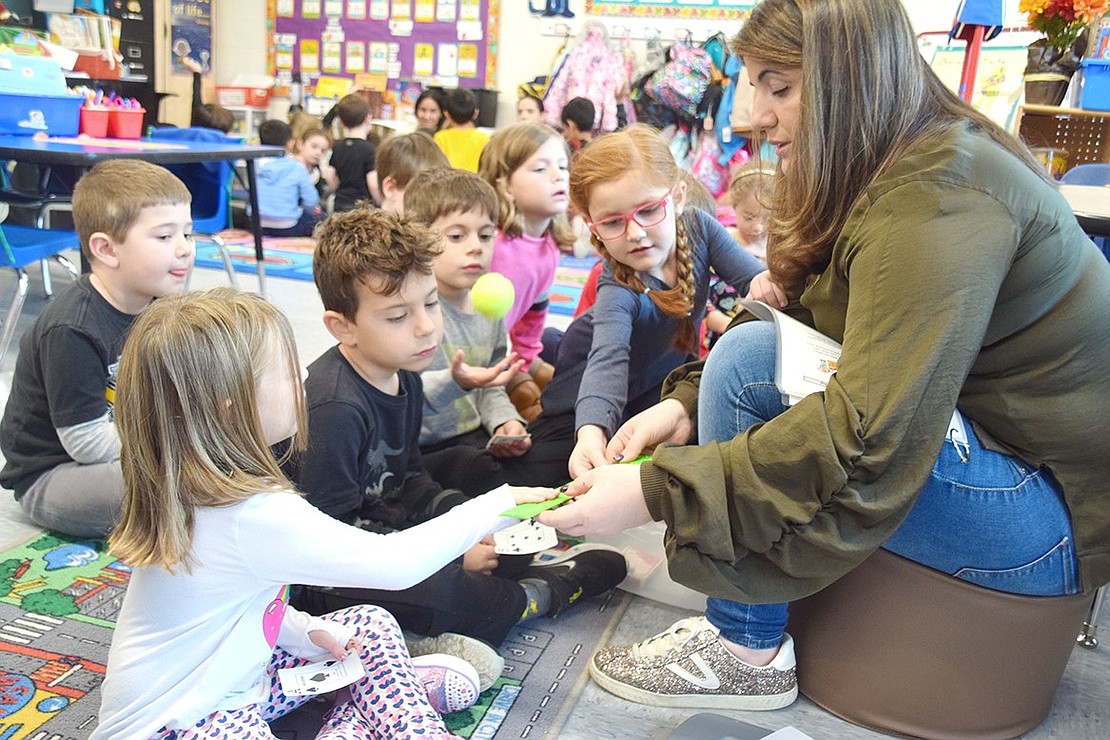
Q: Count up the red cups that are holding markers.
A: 2